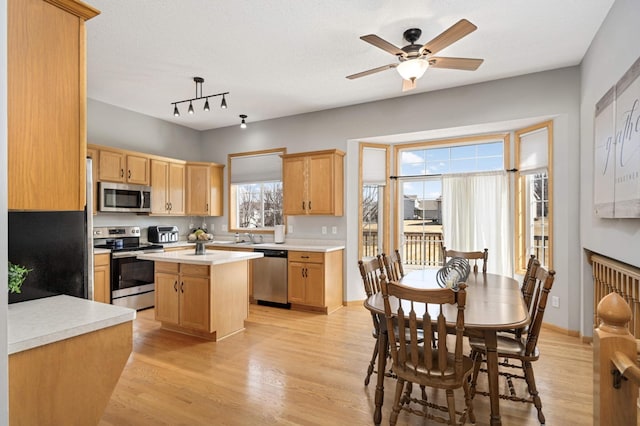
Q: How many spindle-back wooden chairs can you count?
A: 6